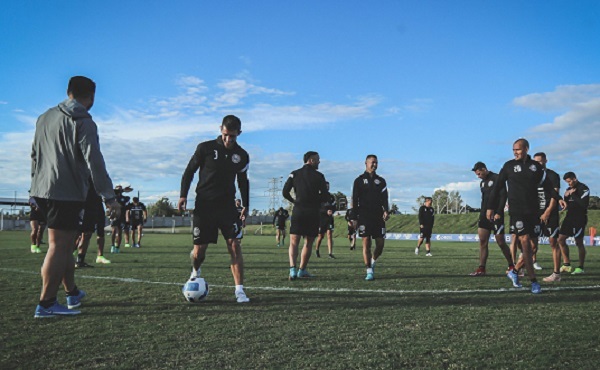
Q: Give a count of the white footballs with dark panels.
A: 1